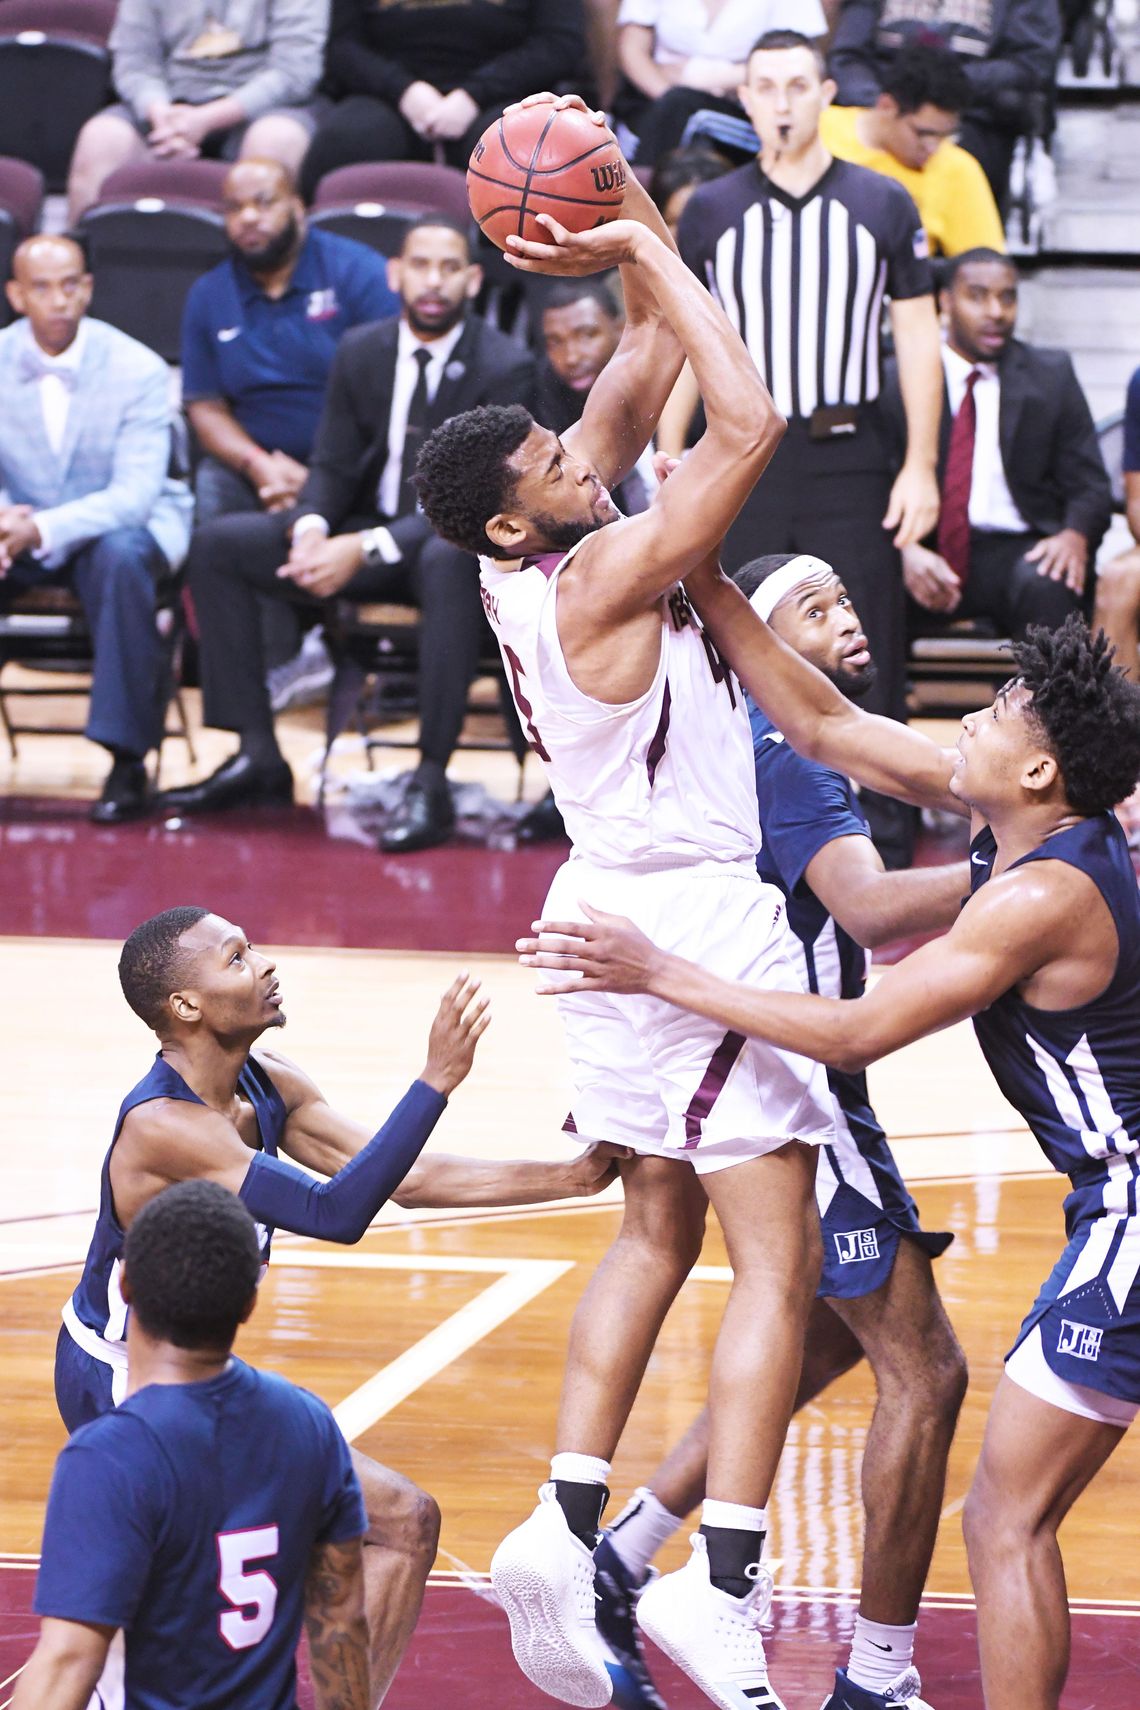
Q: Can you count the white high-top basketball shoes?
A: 2